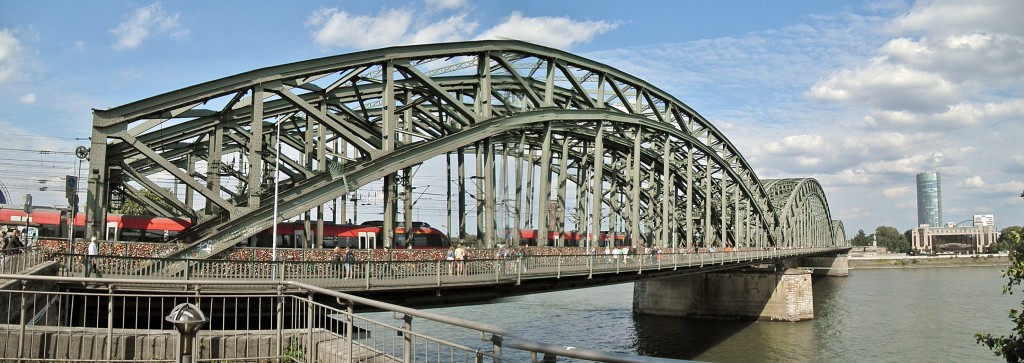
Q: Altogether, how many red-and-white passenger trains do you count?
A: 2